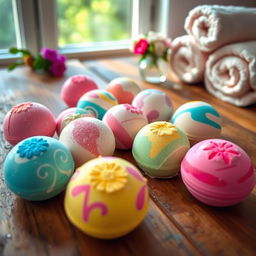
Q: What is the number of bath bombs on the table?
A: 13